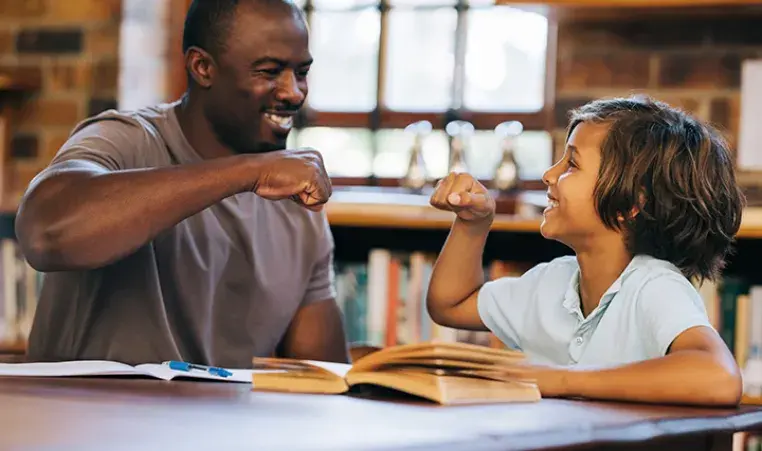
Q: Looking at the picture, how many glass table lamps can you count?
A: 3